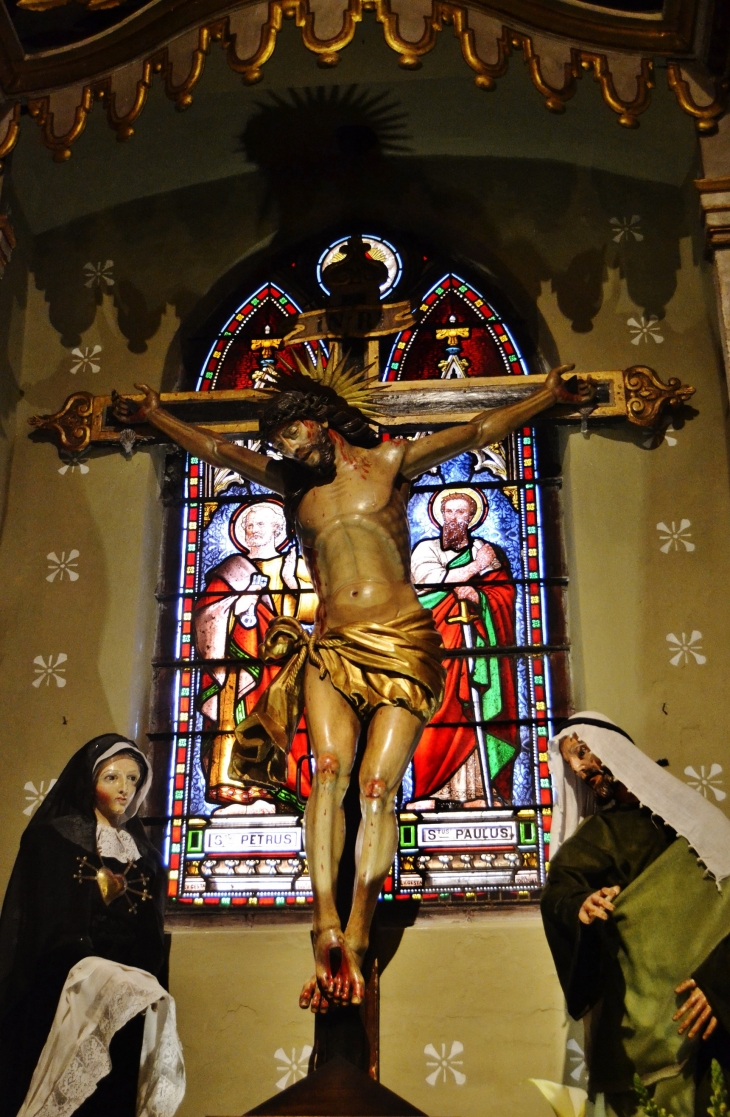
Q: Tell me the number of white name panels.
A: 2